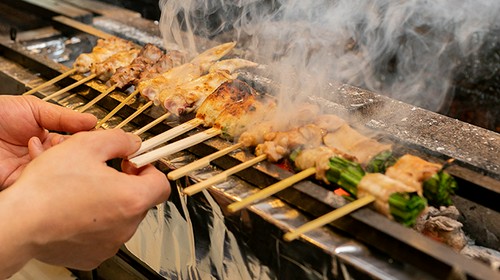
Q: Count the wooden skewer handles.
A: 12